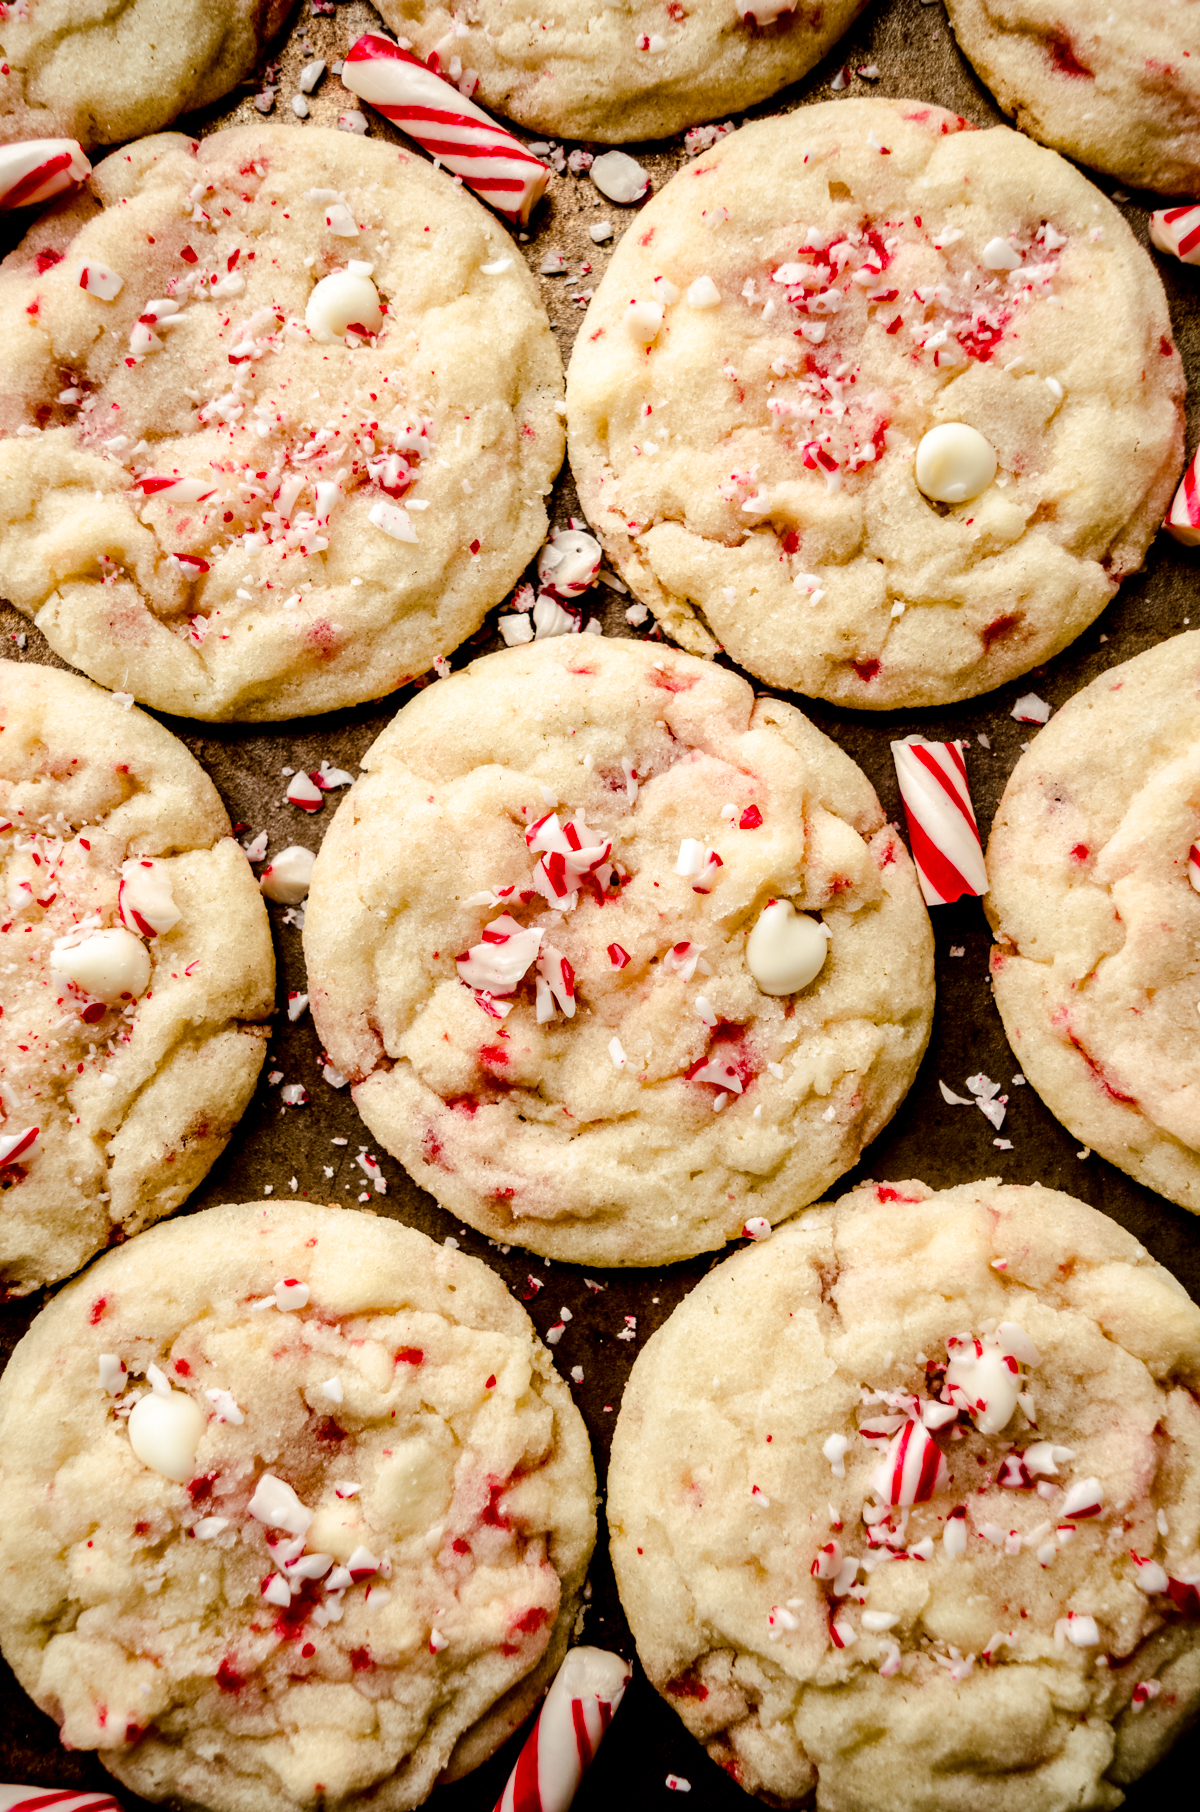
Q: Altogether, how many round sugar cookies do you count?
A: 10